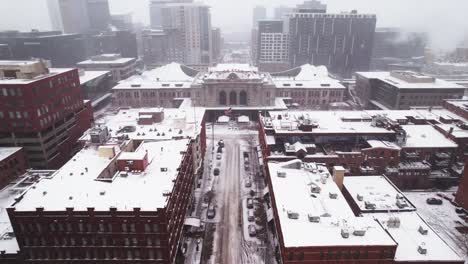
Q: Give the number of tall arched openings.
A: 3